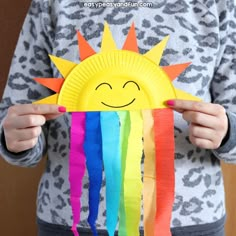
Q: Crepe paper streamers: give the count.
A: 7